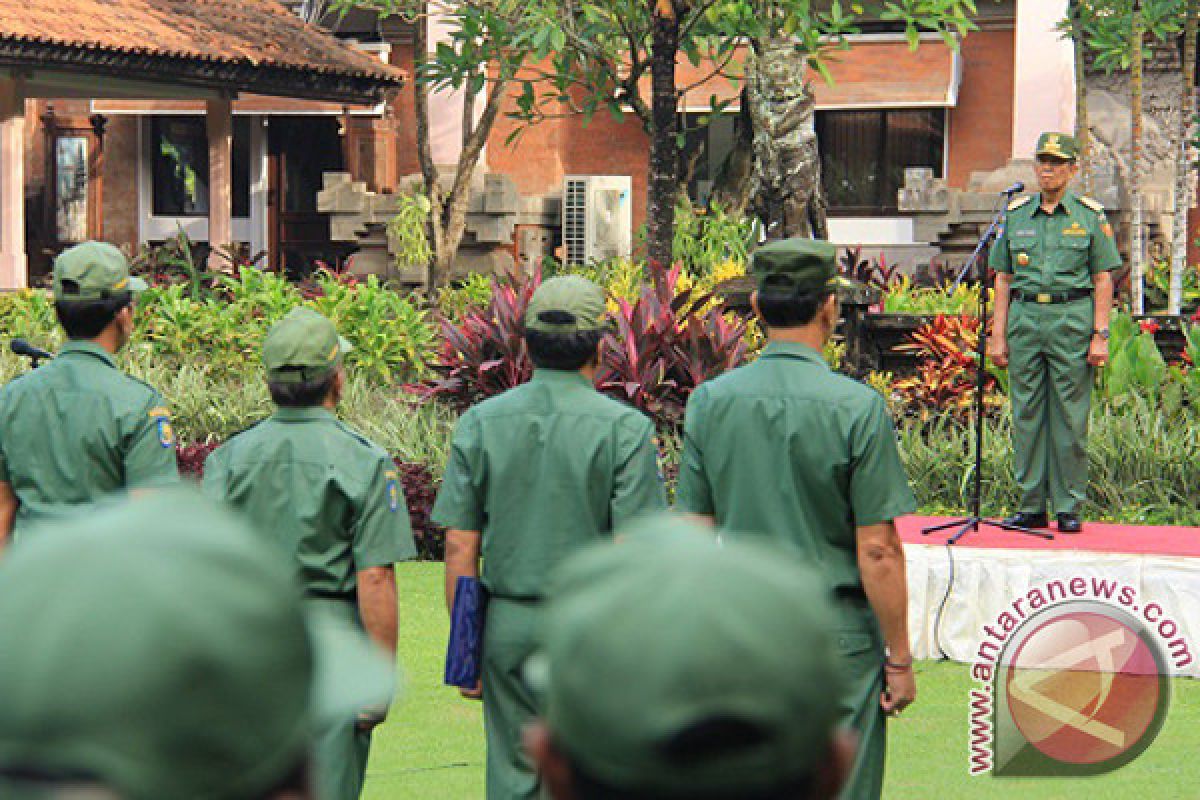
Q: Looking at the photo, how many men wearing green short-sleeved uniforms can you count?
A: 5